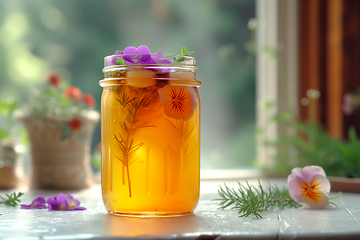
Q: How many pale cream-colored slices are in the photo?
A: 2